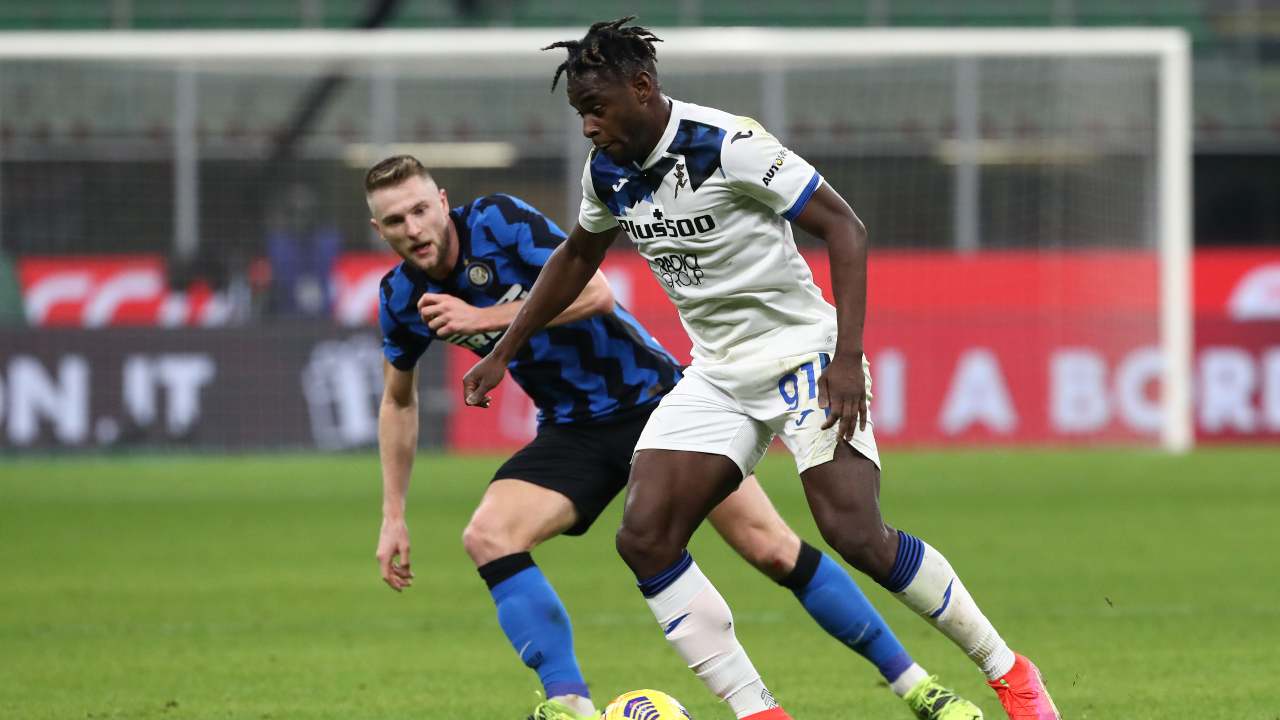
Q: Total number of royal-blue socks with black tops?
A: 2